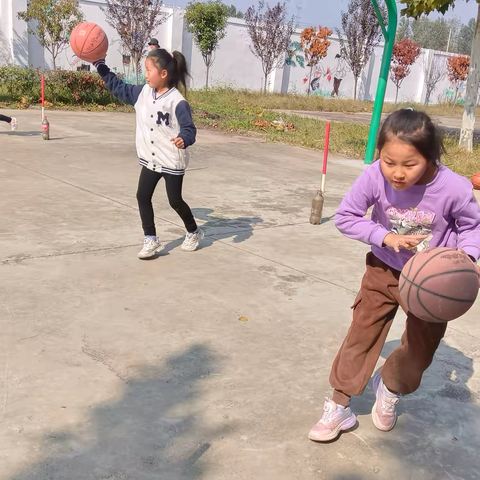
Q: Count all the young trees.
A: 9